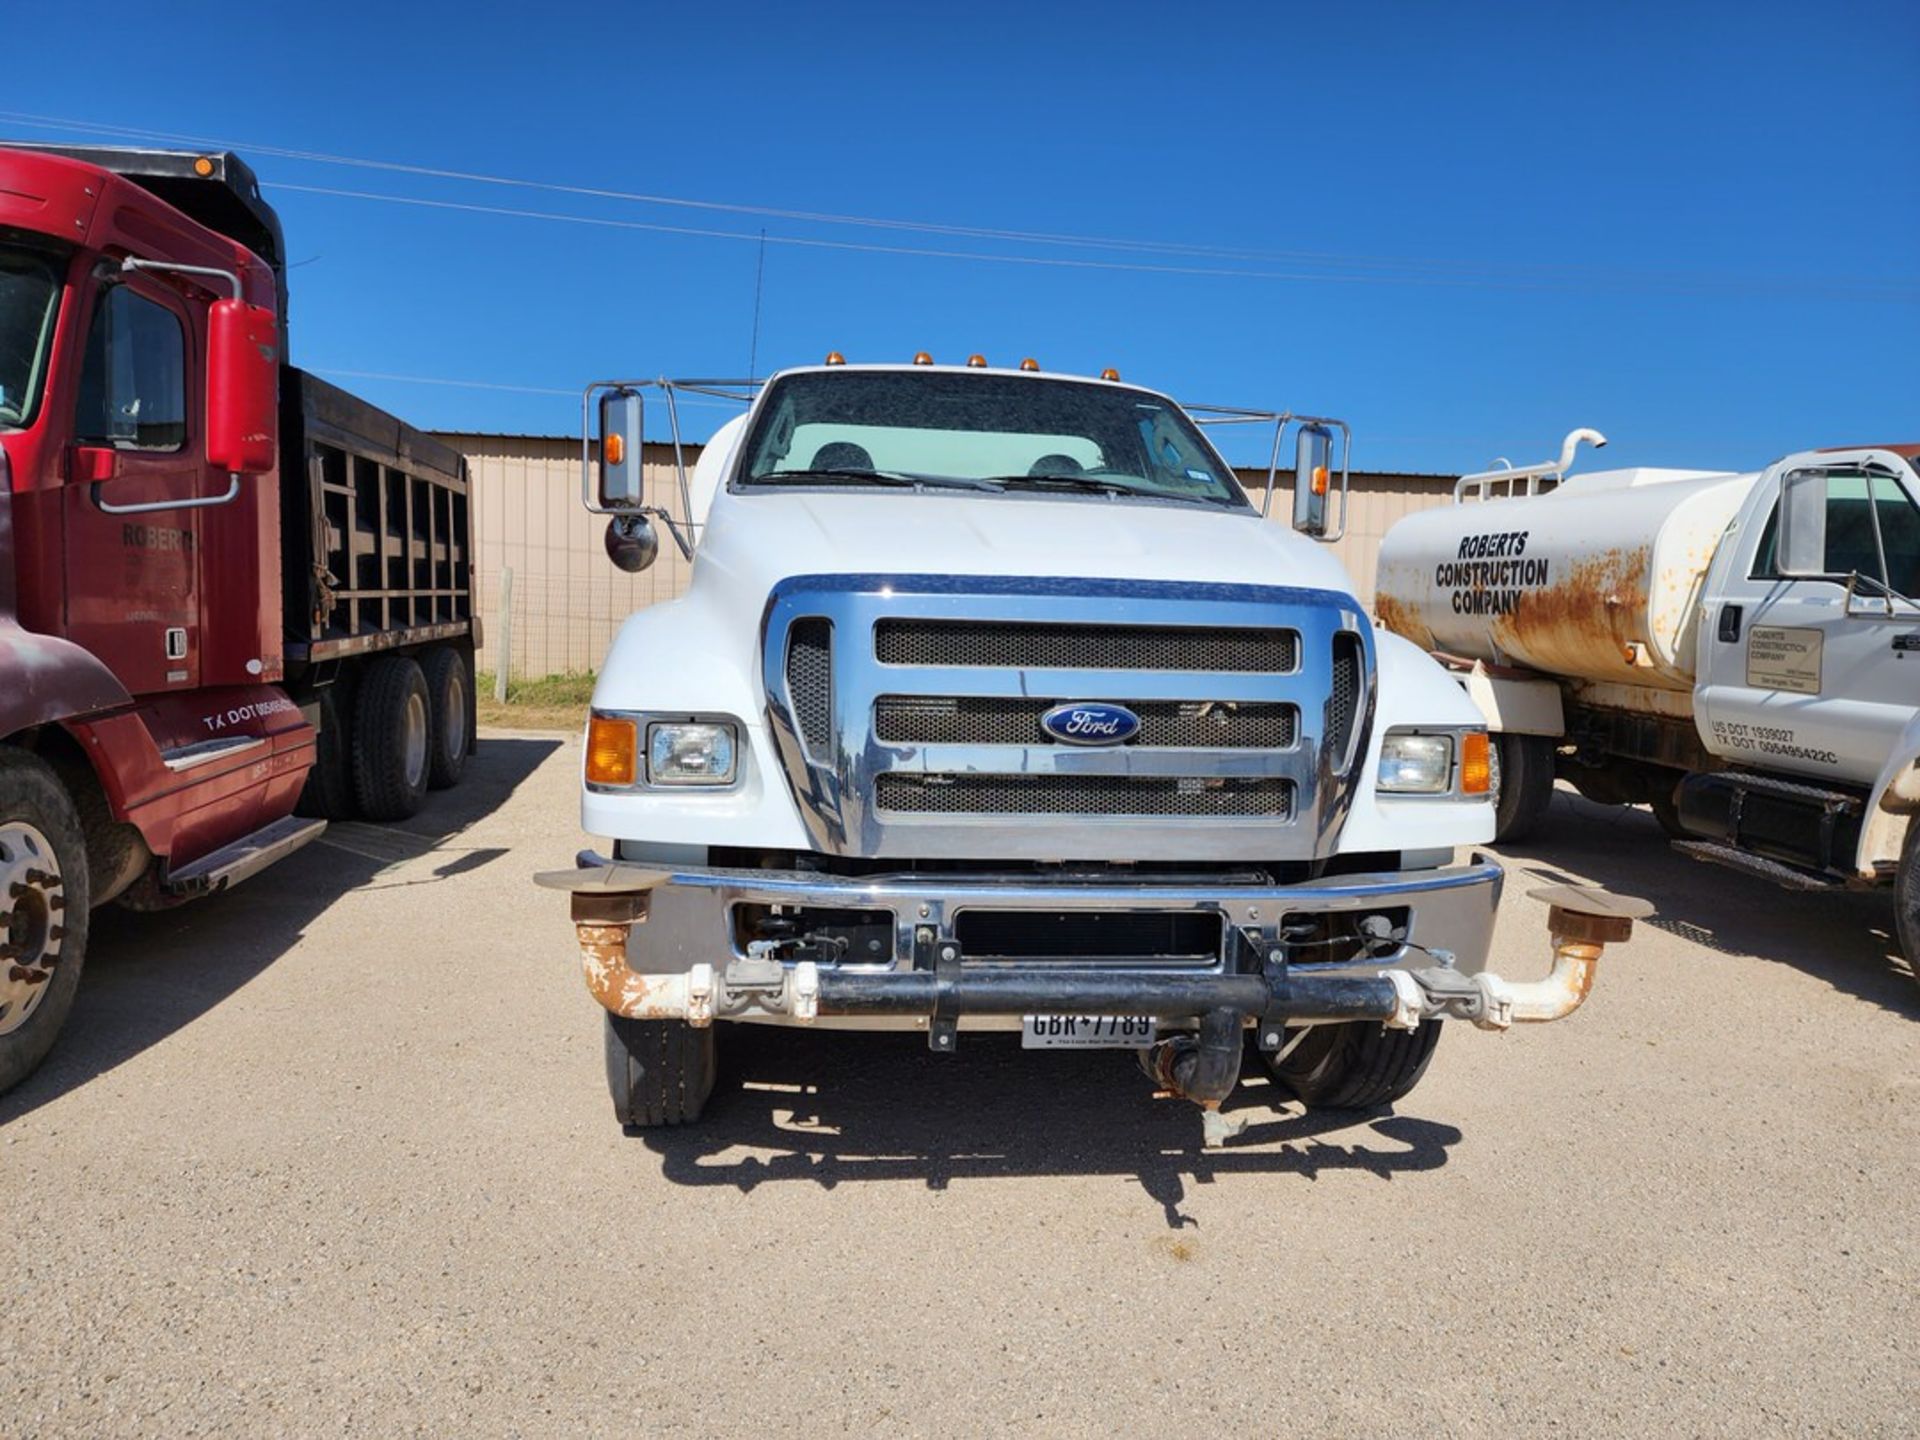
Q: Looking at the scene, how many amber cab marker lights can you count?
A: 5